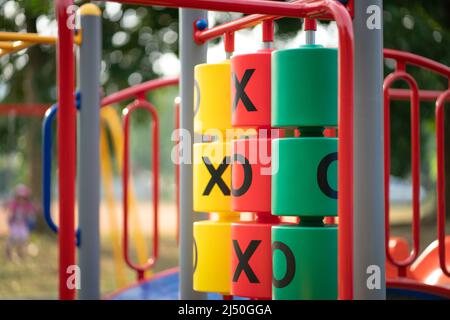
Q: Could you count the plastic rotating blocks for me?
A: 9